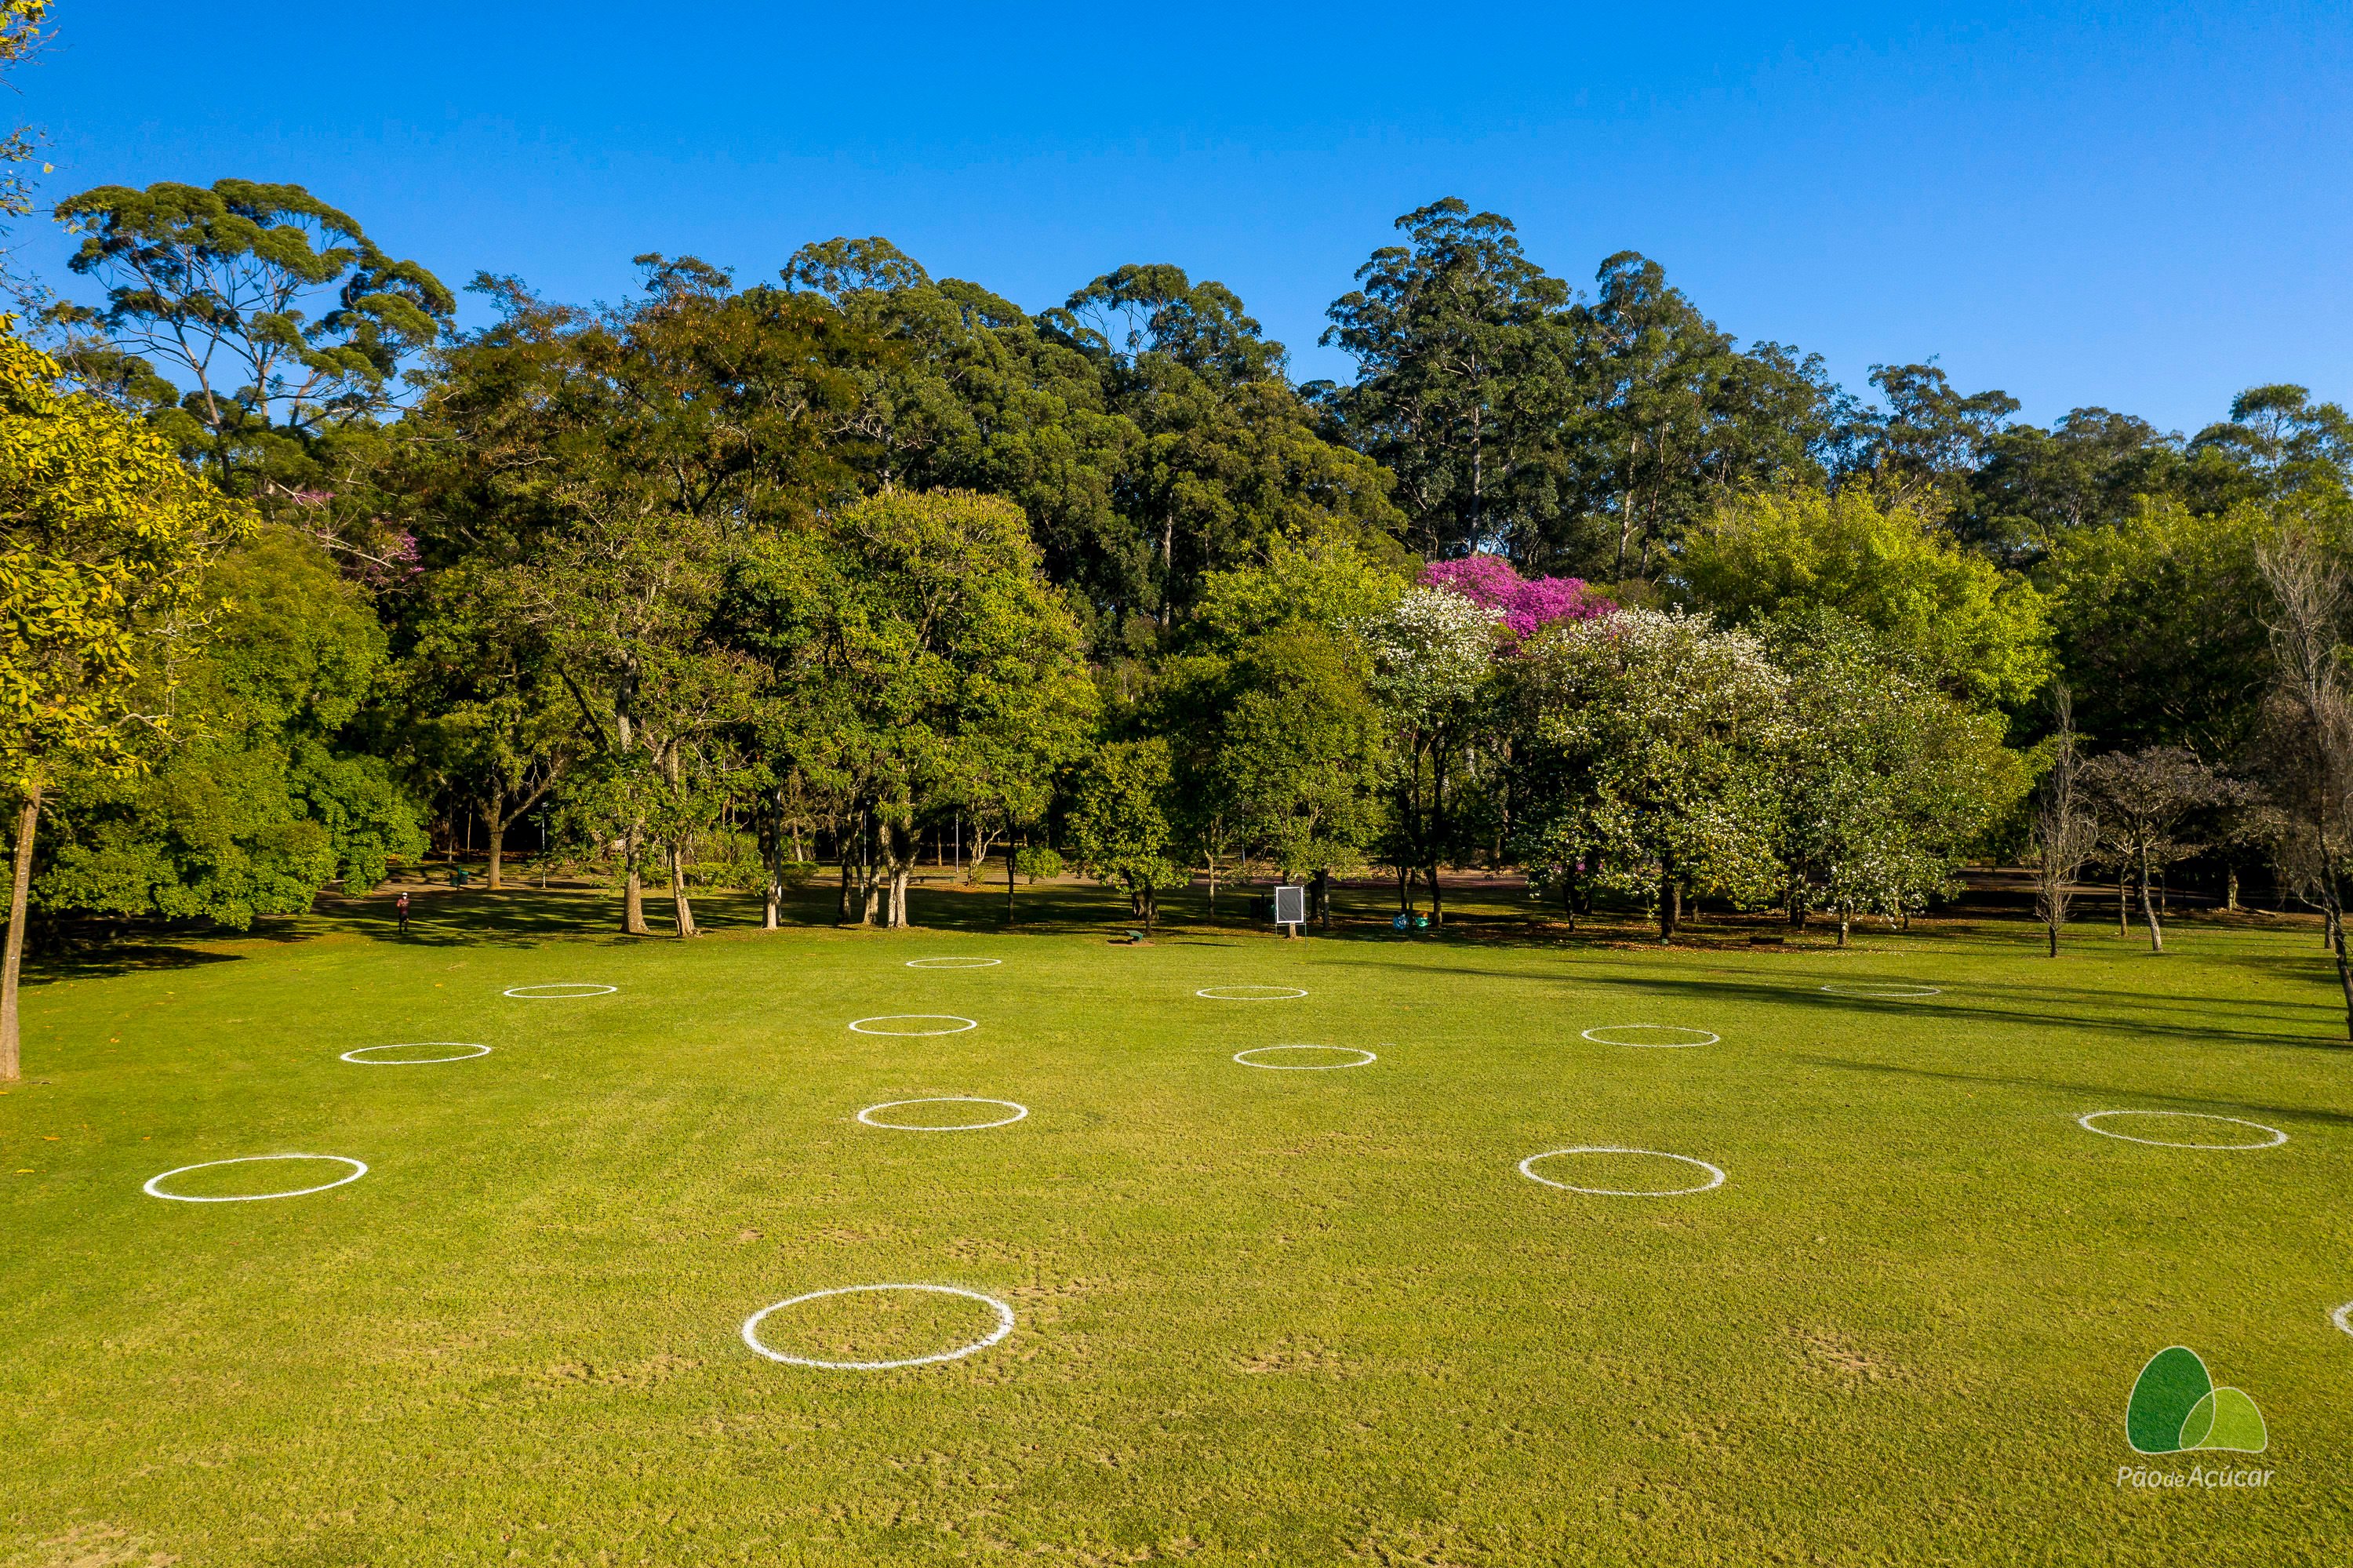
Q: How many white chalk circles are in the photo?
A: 14